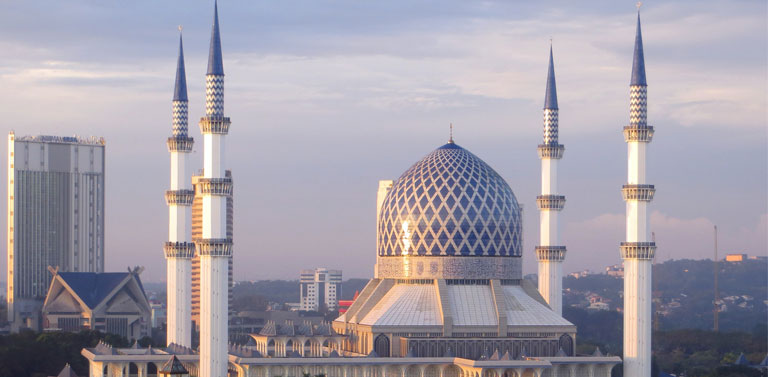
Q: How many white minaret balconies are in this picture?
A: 12